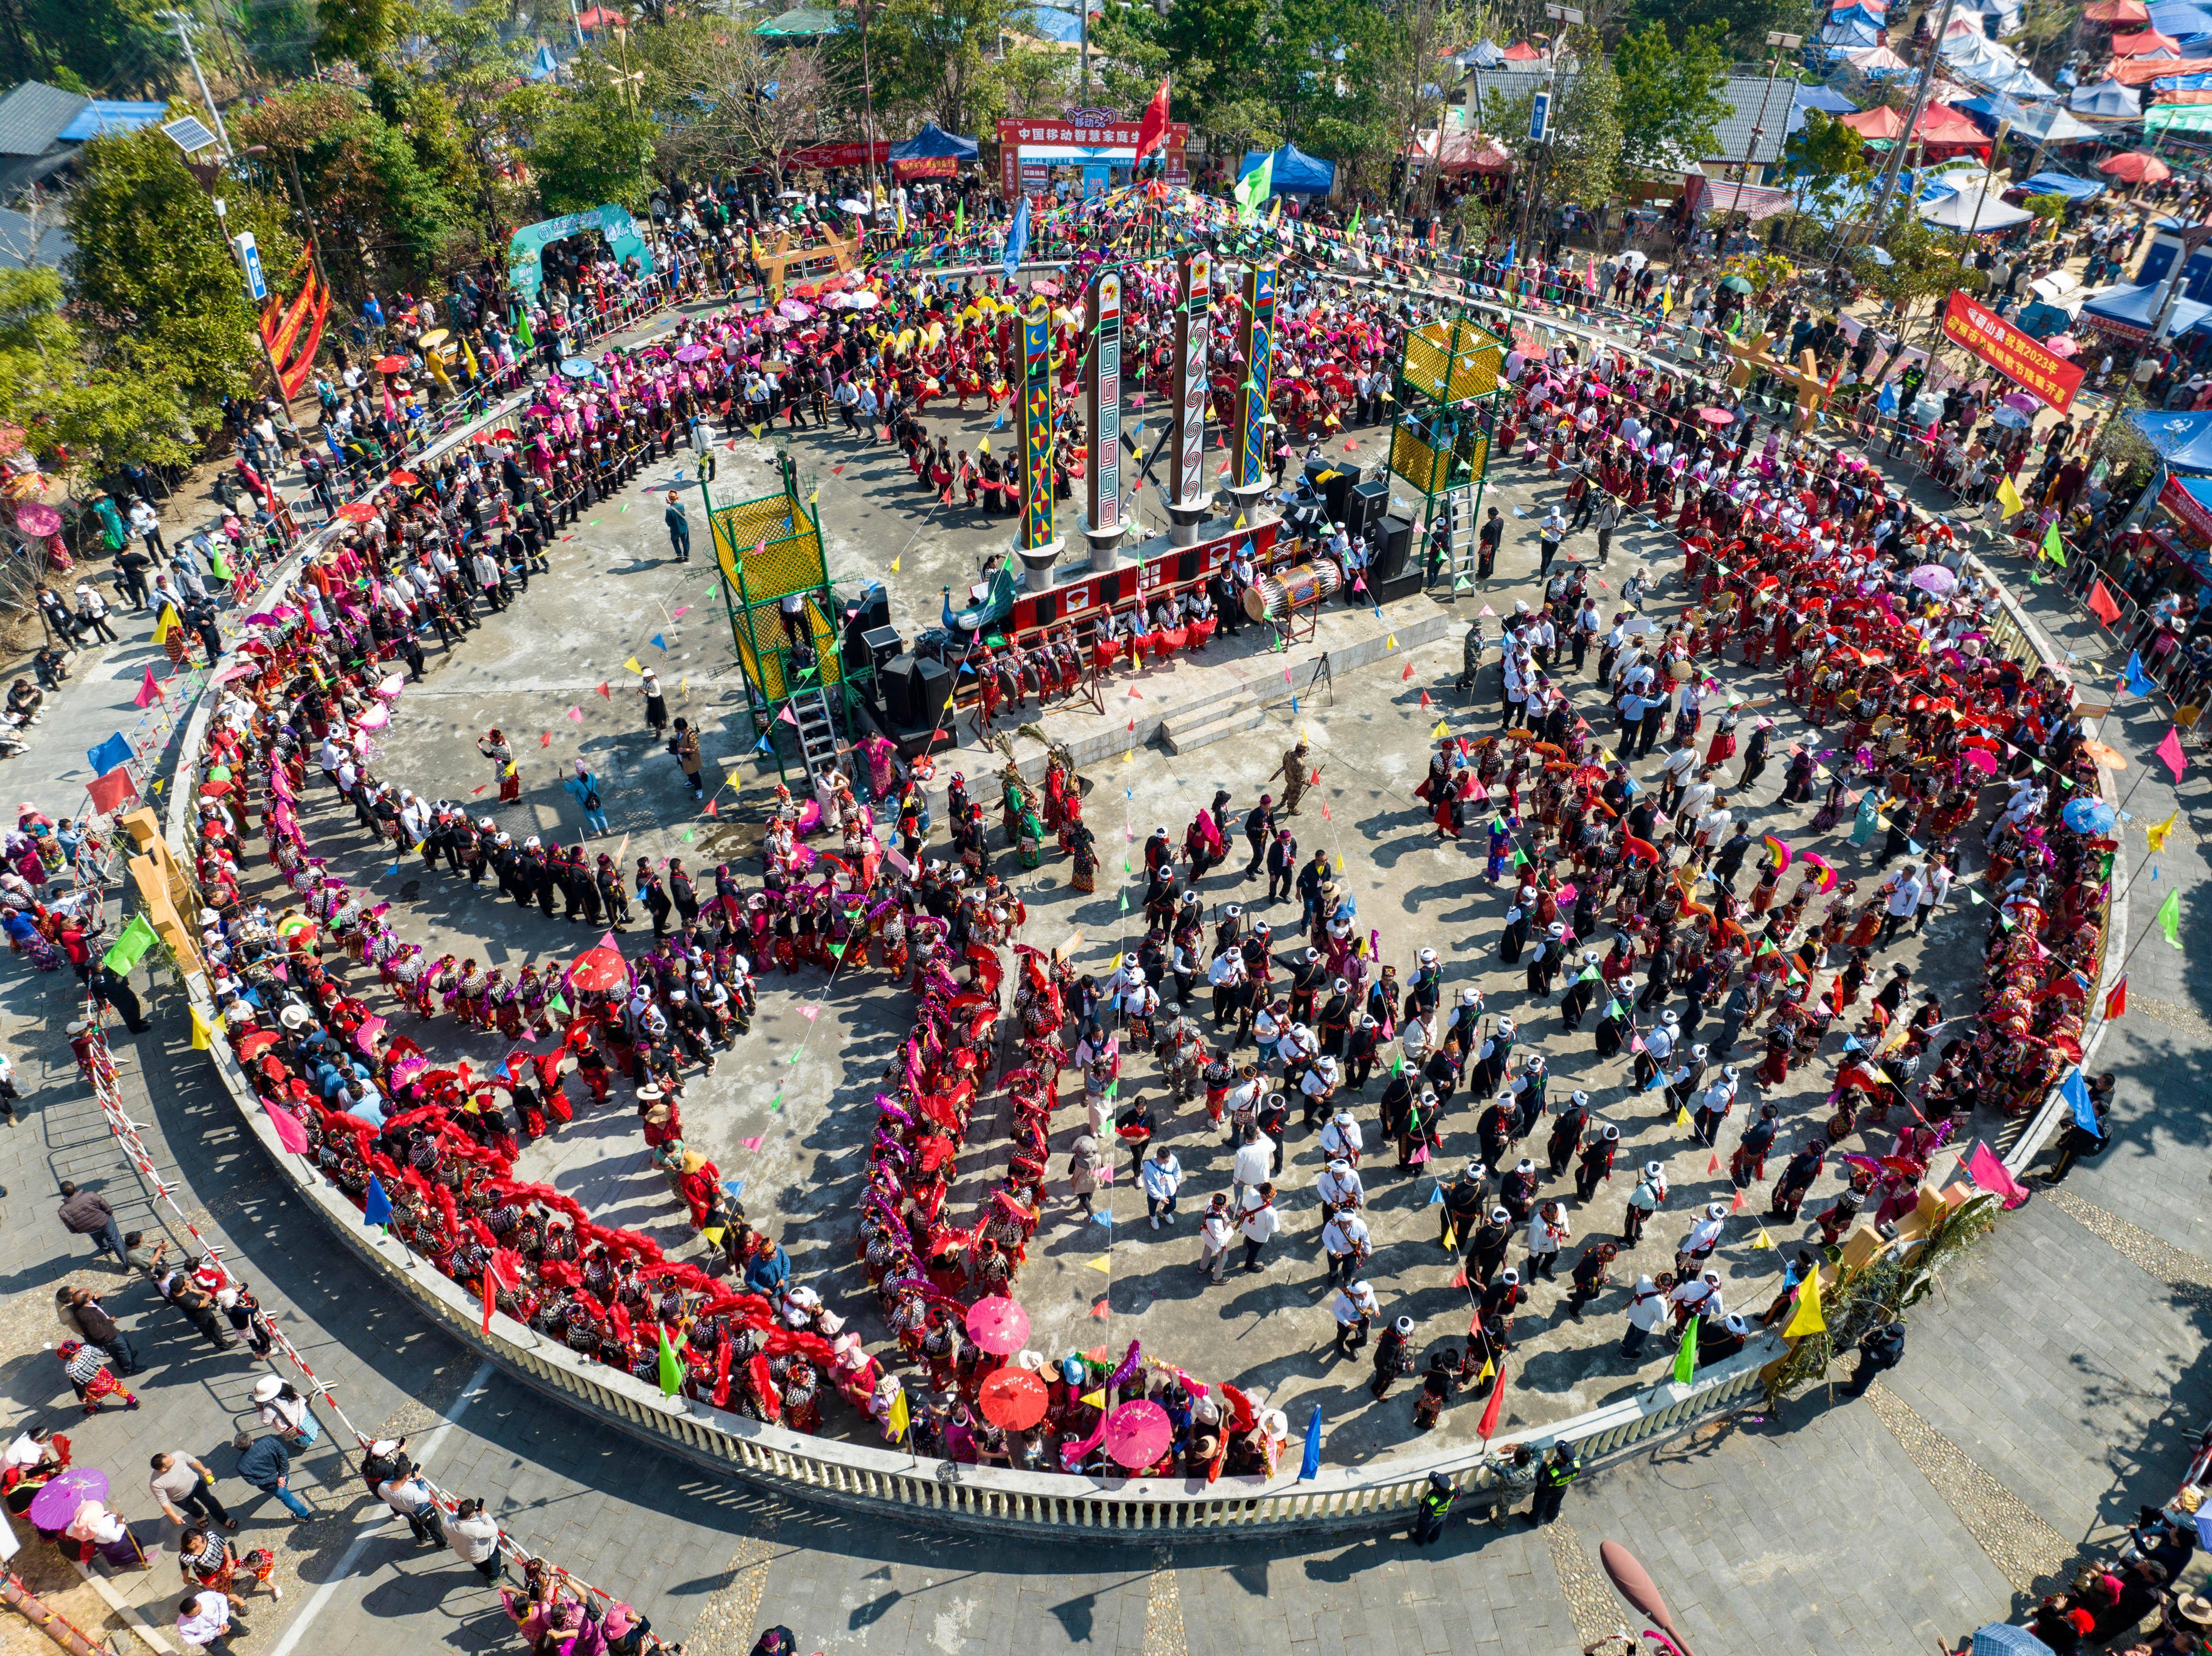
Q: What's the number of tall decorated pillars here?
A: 4